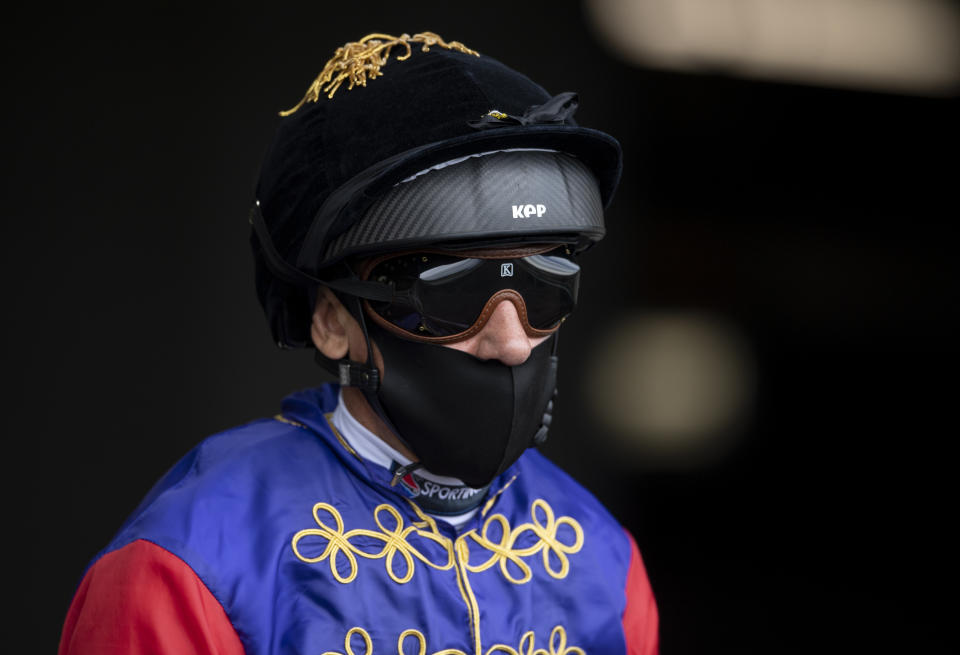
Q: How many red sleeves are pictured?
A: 2